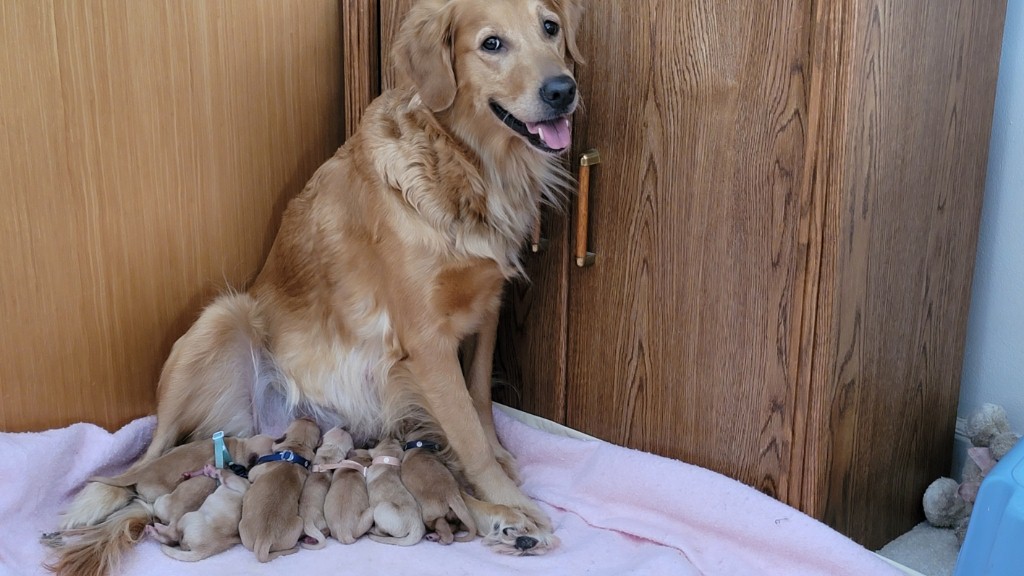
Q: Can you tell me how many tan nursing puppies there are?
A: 8